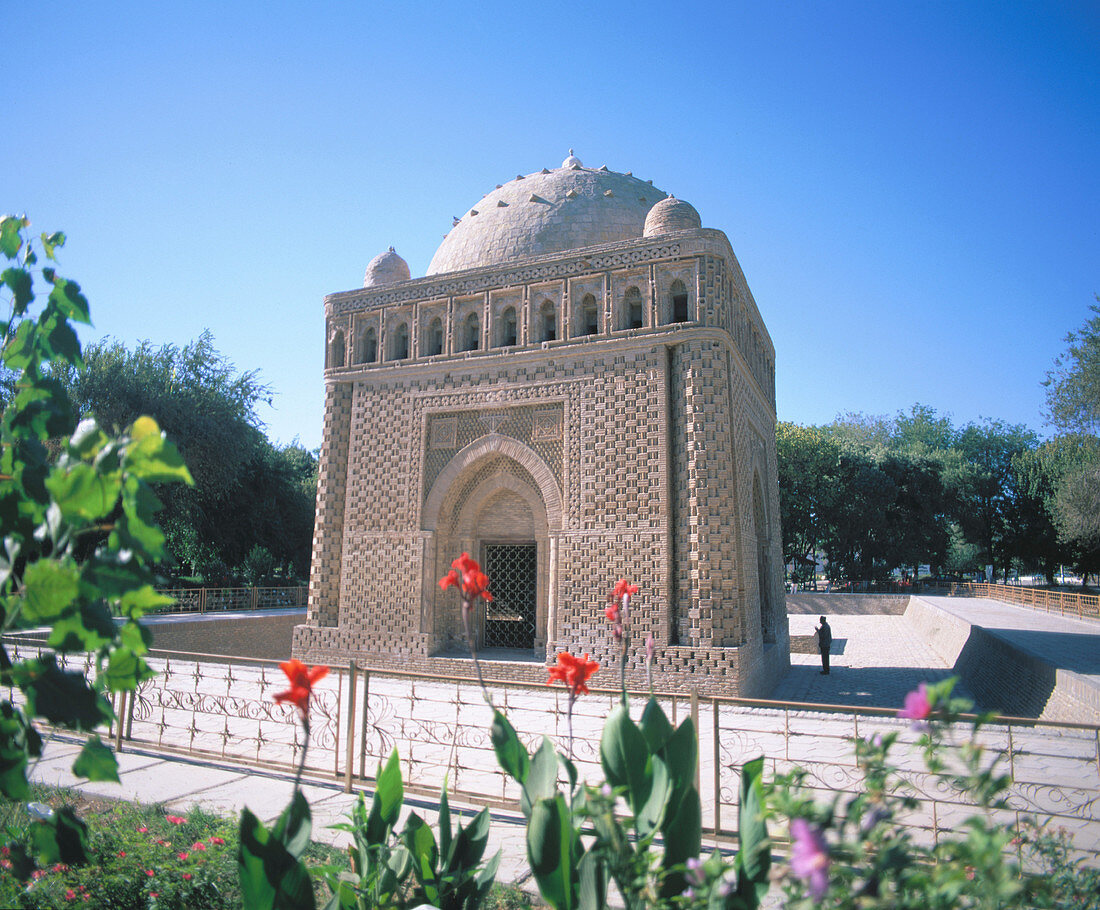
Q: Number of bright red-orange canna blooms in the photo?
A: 4